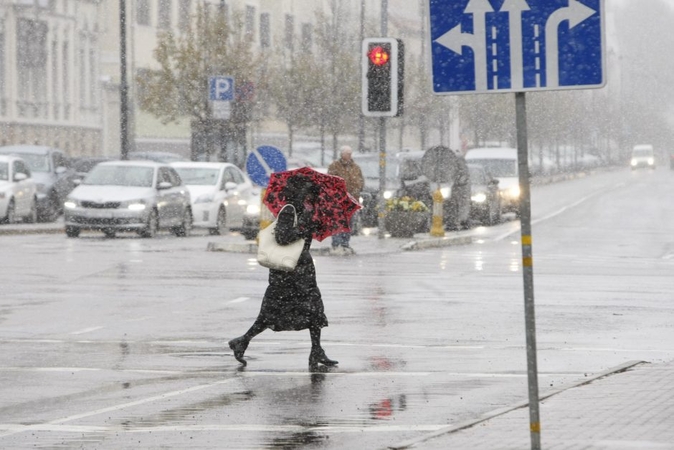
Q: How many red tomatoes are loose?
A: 0